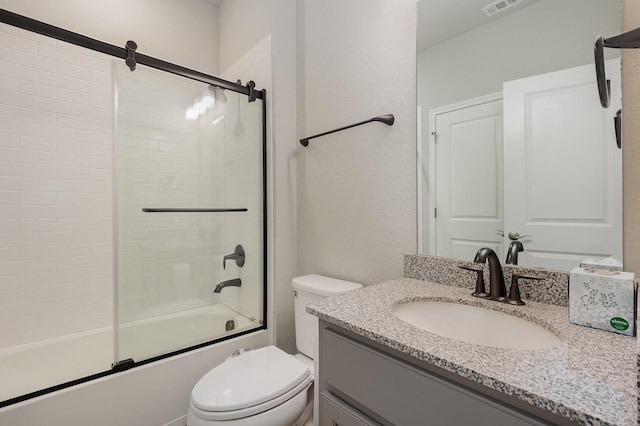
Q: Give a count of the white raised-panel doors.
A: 2